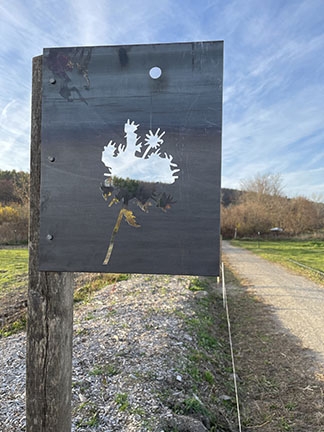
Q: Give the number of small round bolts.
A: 3